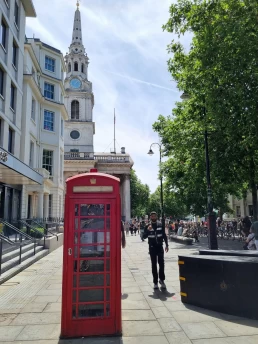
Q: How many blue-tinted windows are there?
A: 3